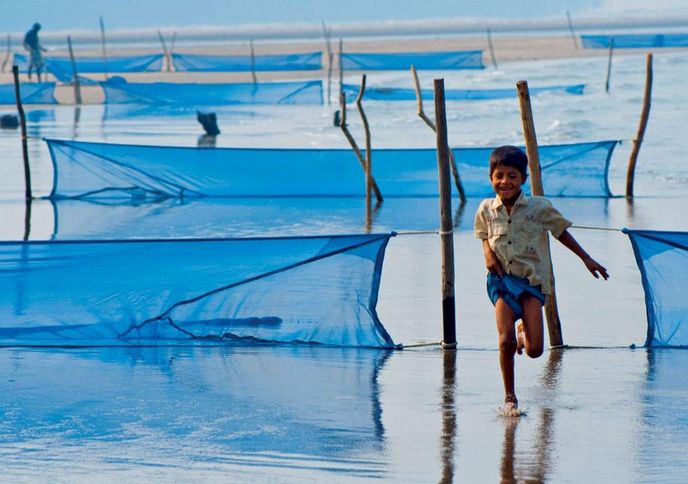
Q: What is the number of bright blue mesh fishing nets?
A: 10